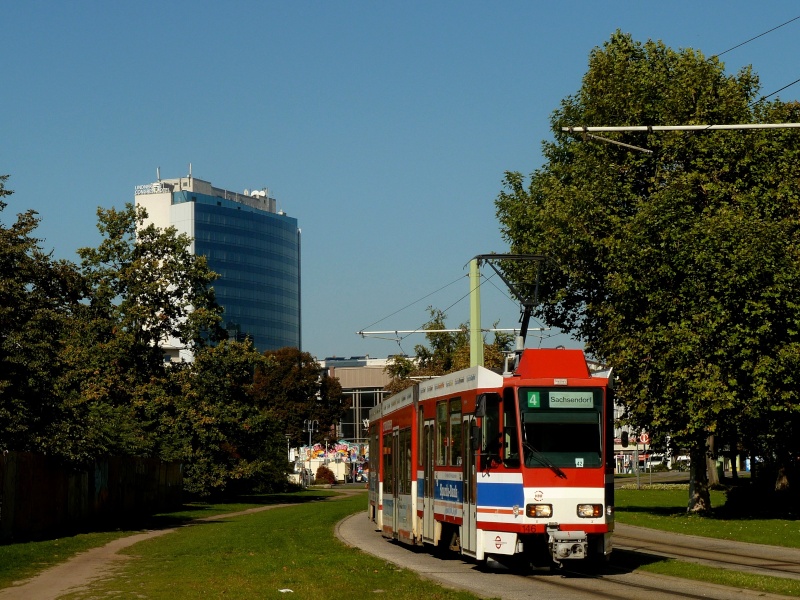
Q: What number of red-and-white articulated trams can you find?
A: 1